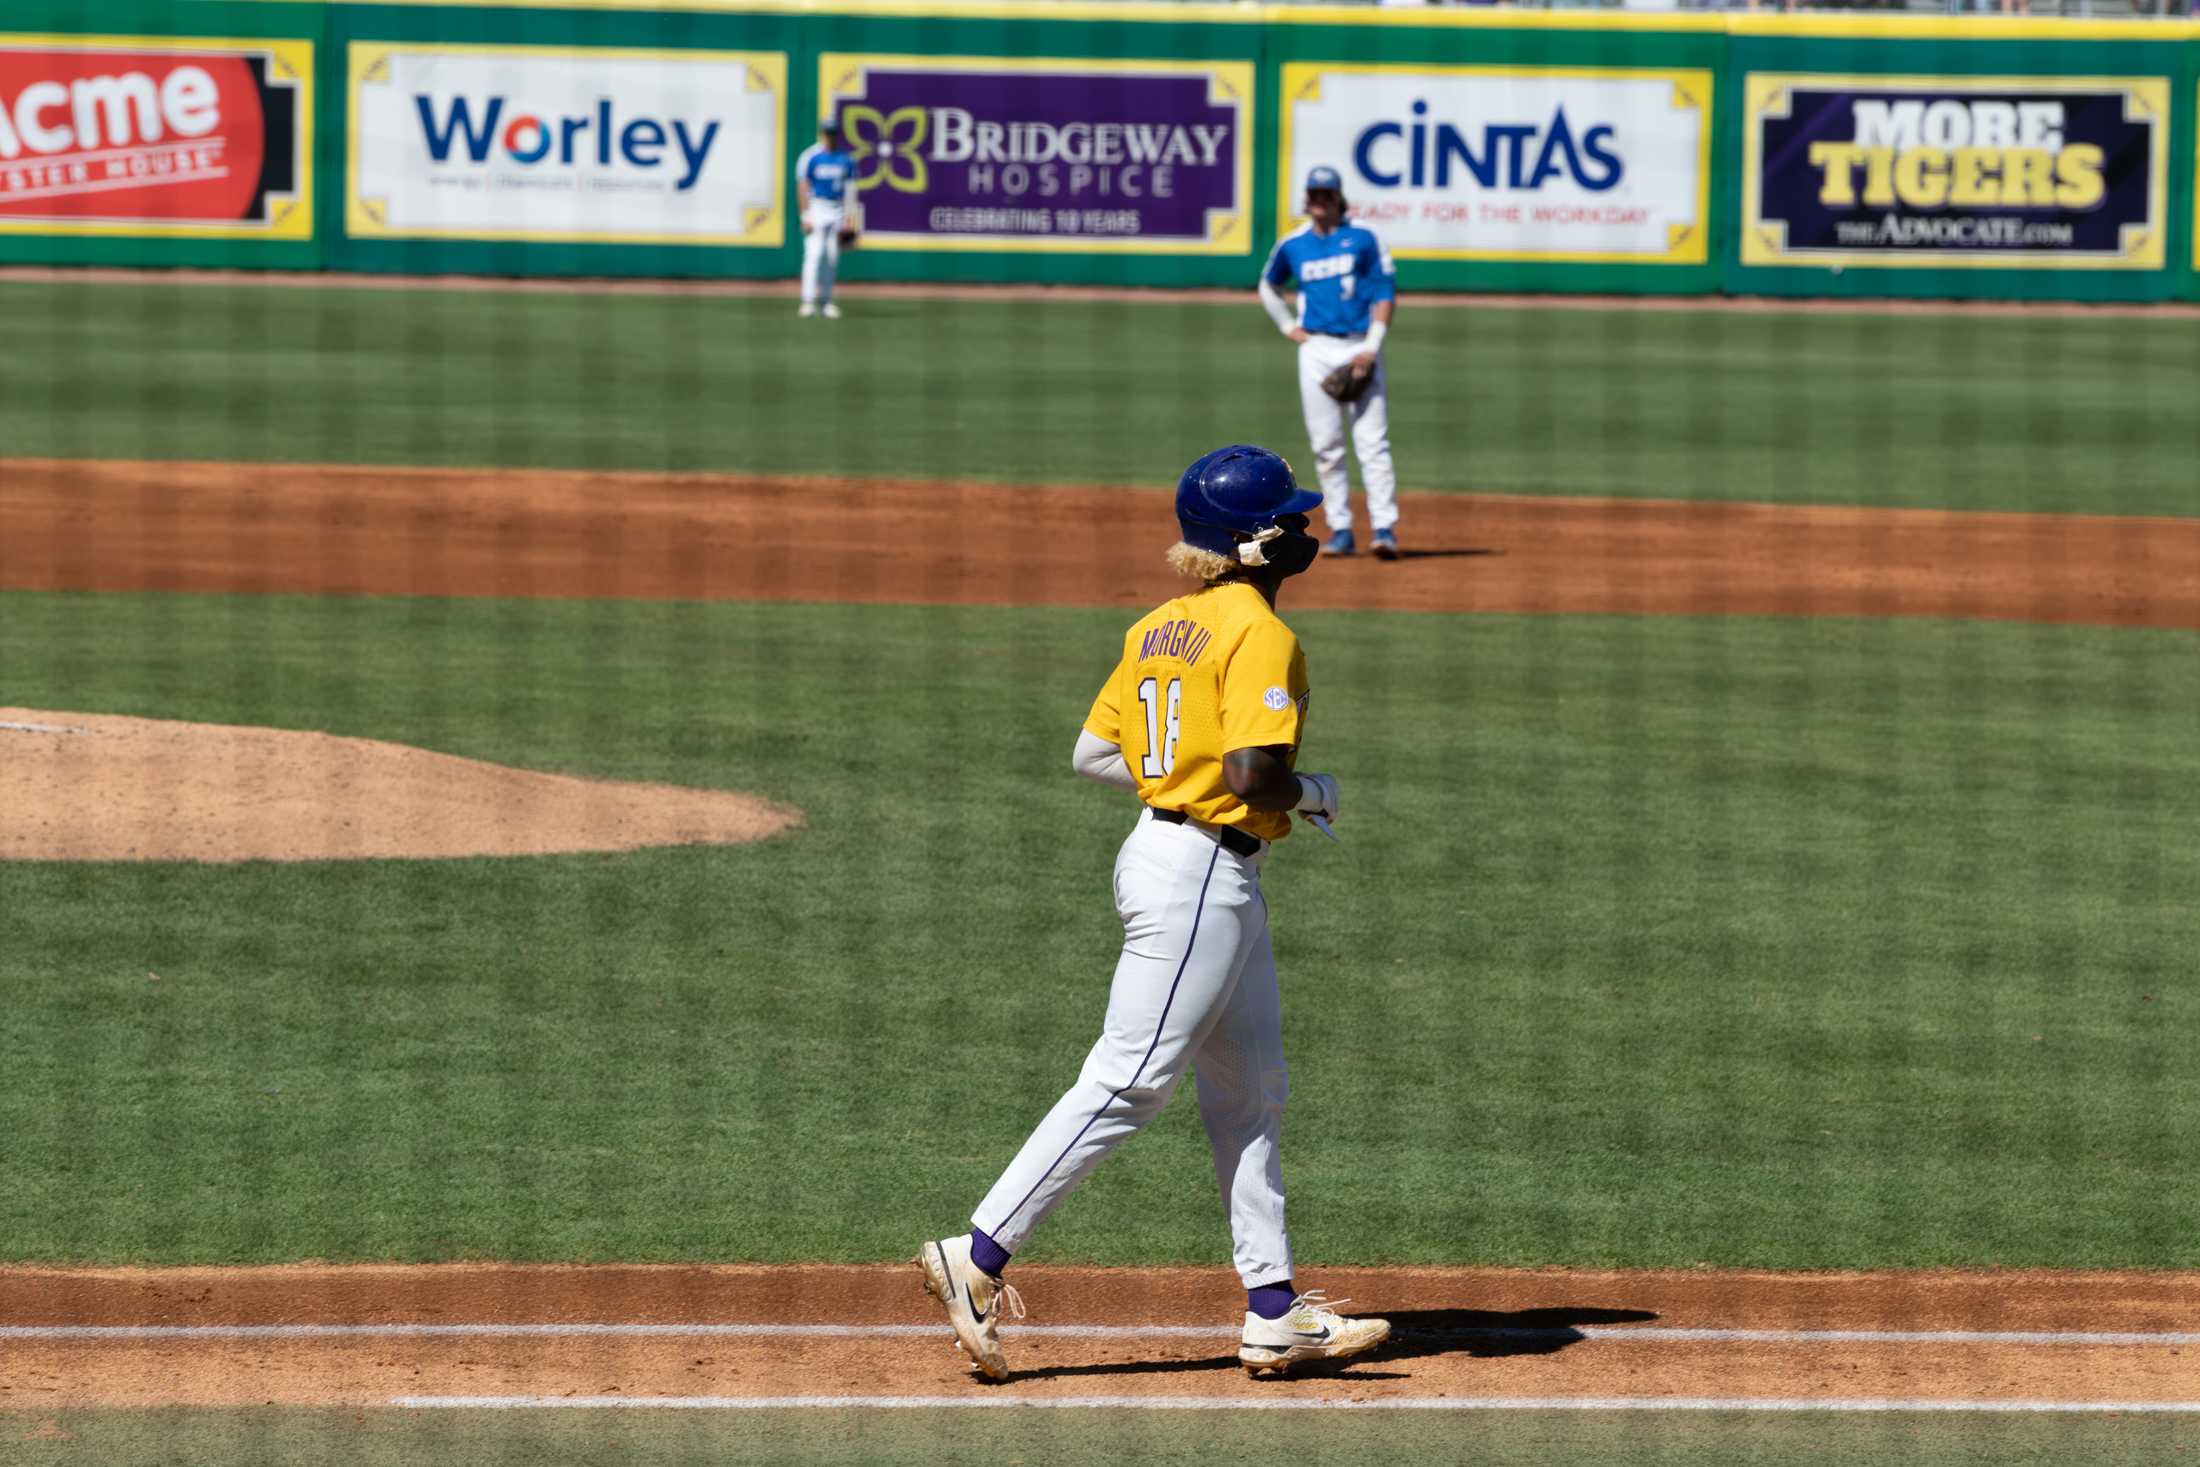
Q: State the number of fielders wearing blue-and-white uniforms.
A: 2